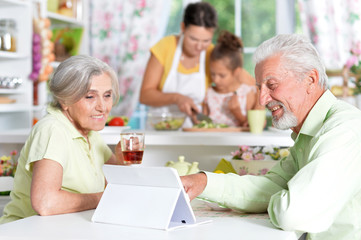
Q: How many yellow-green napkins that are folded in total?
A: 1